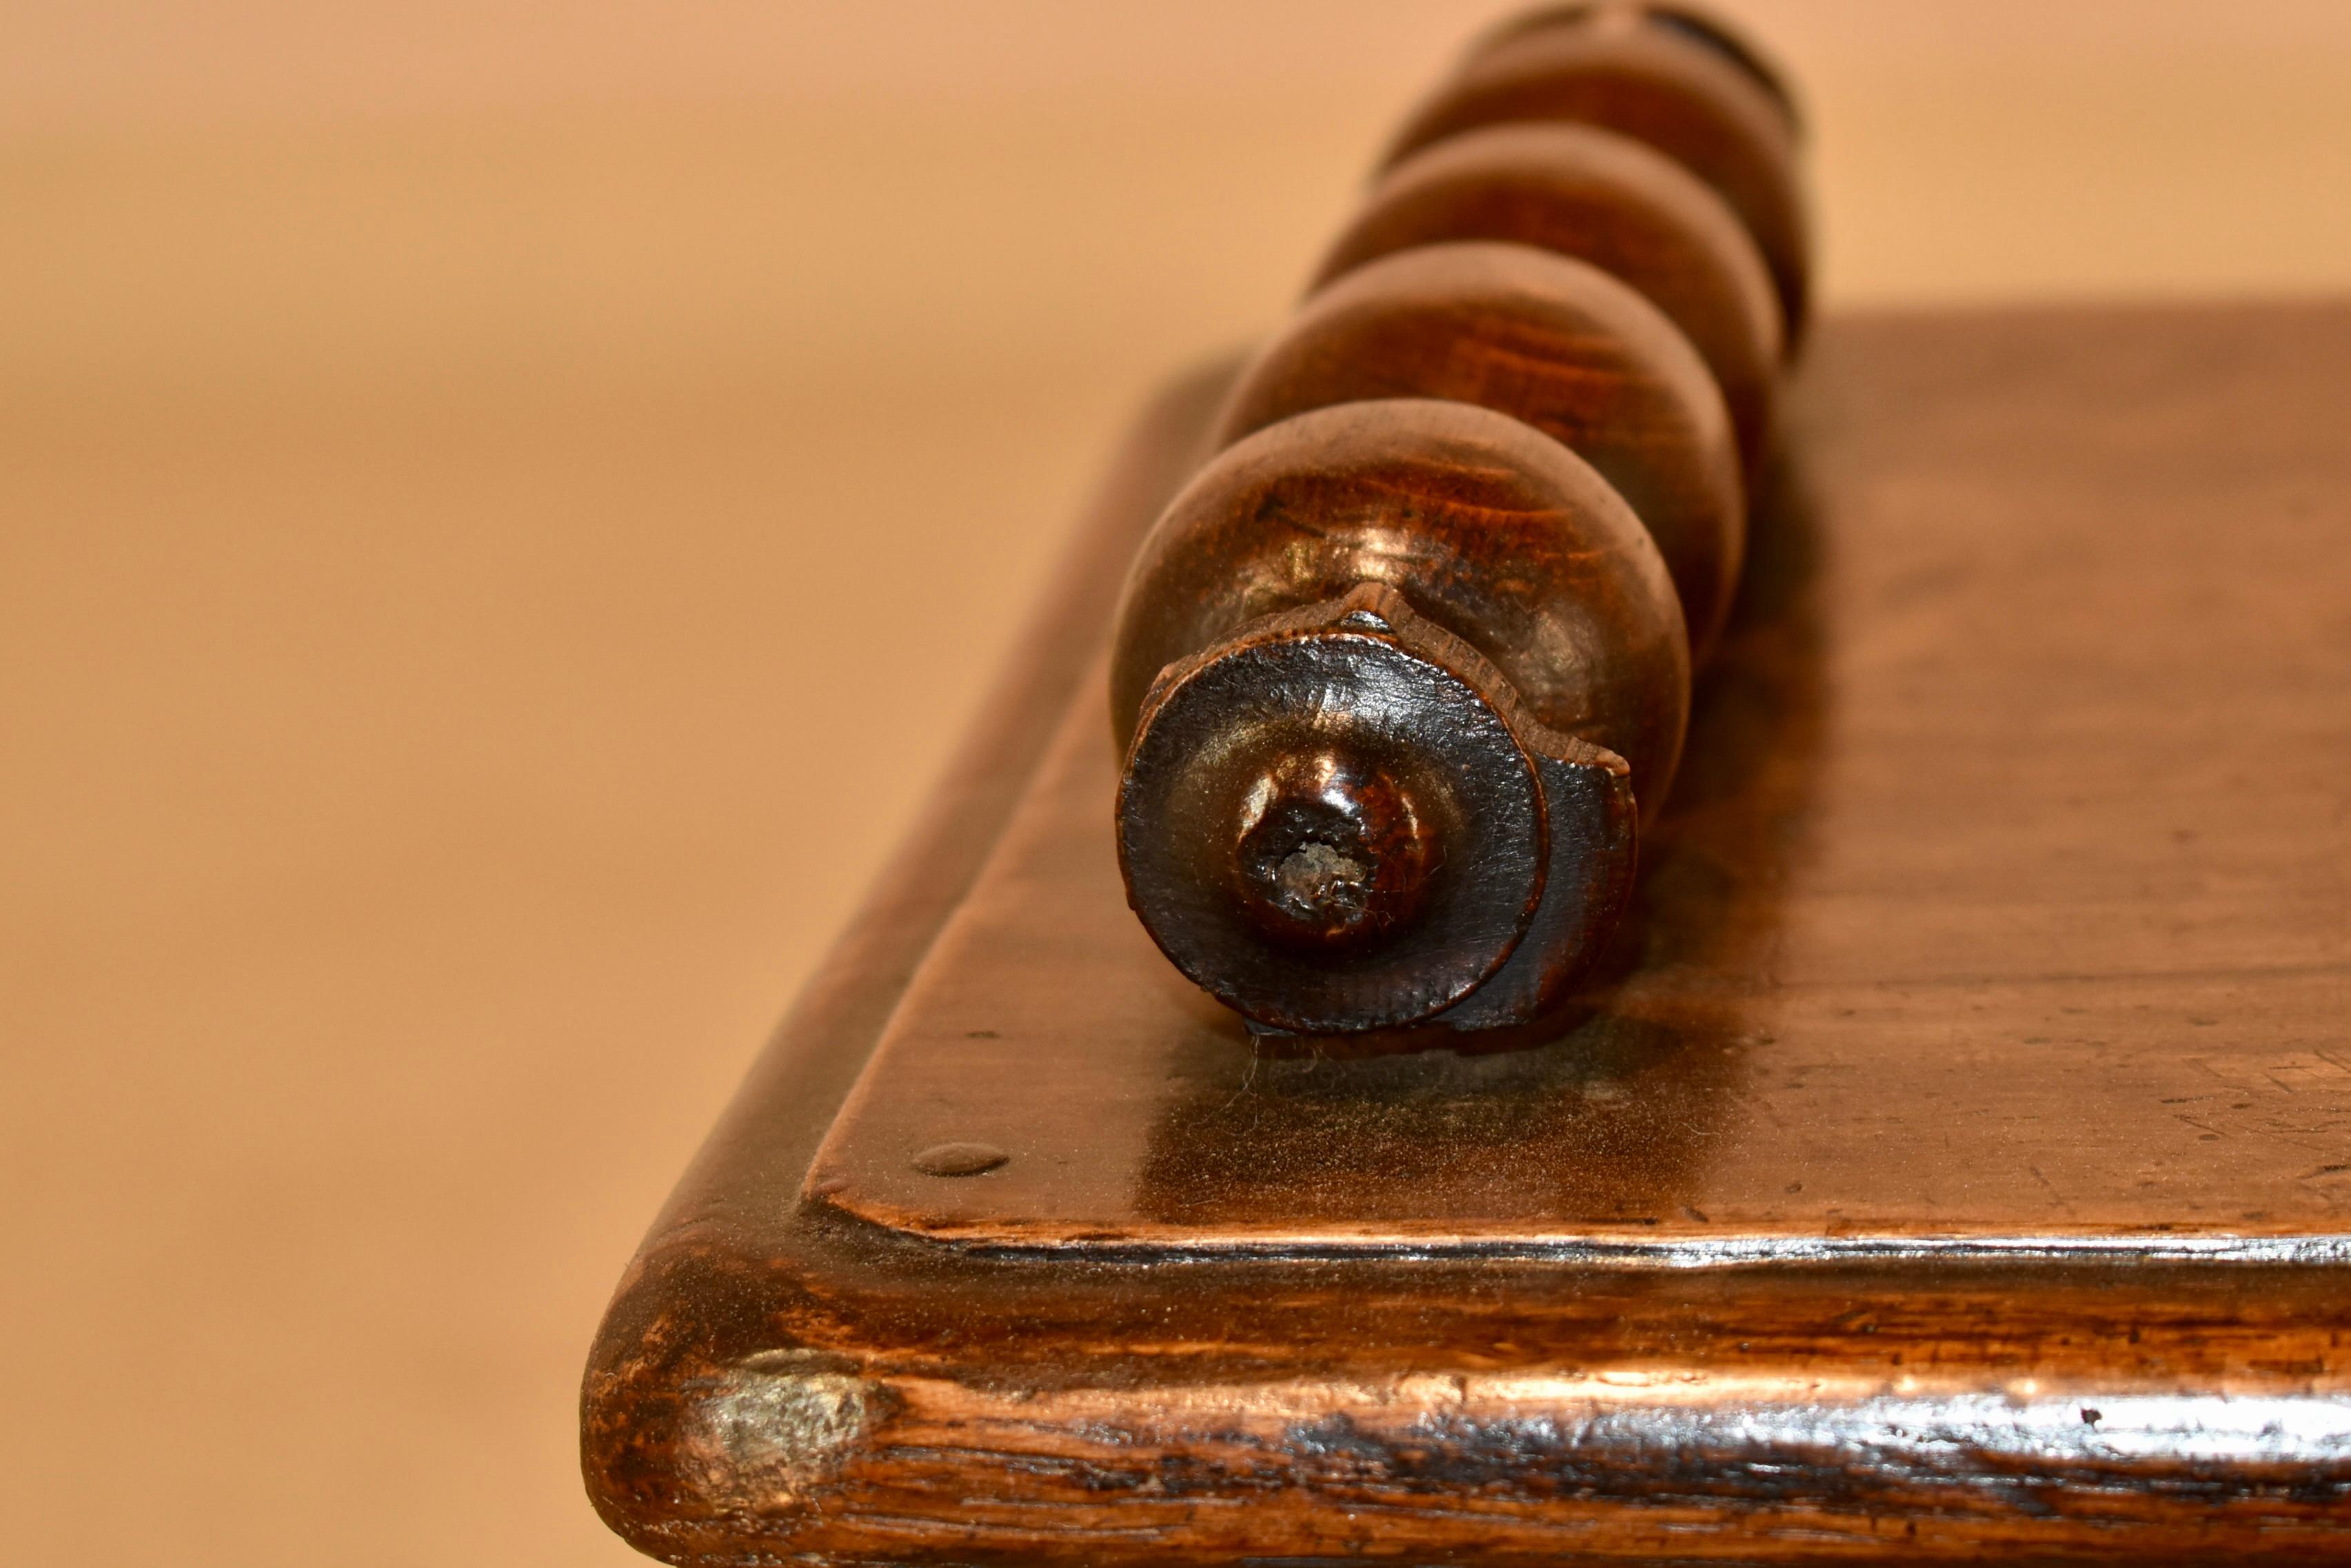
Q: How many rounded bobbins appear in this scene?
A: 4